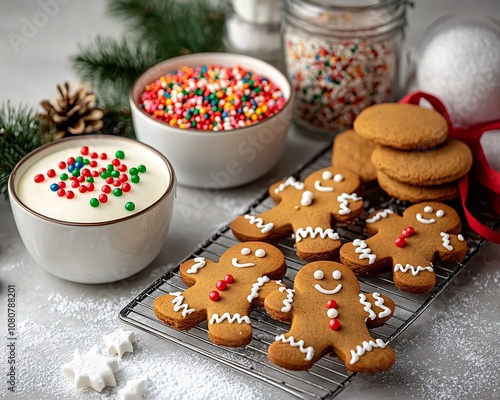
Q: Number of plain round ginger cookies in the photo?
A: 4